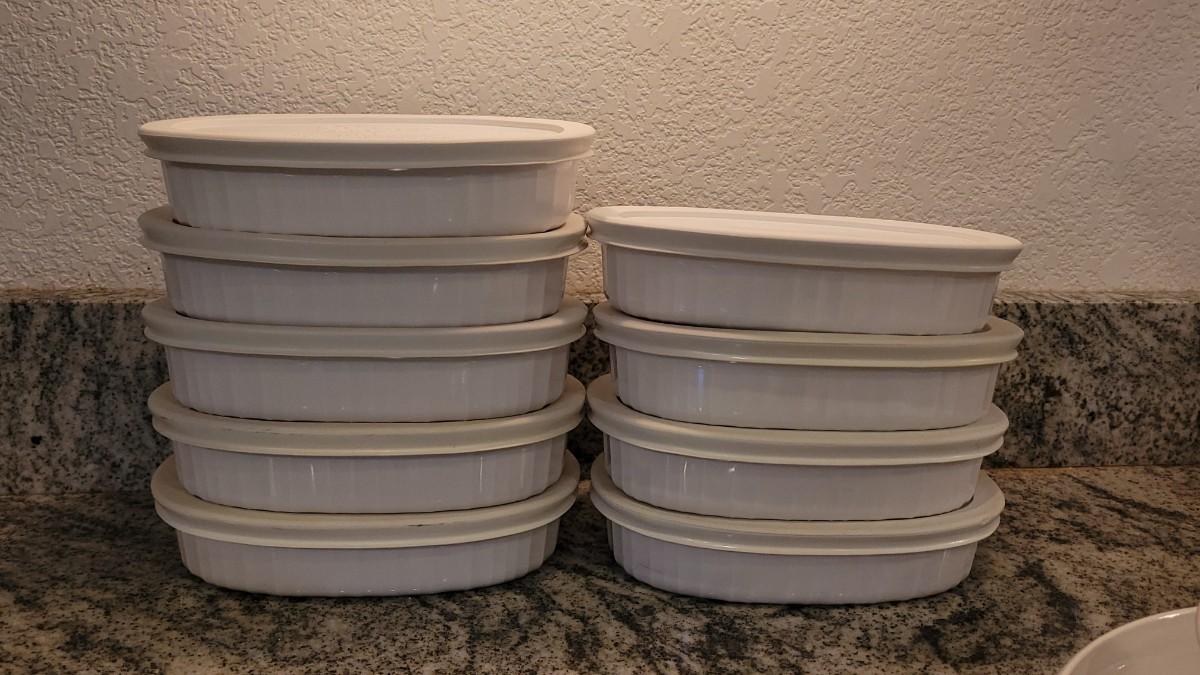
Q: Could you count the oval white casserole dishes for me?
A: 9